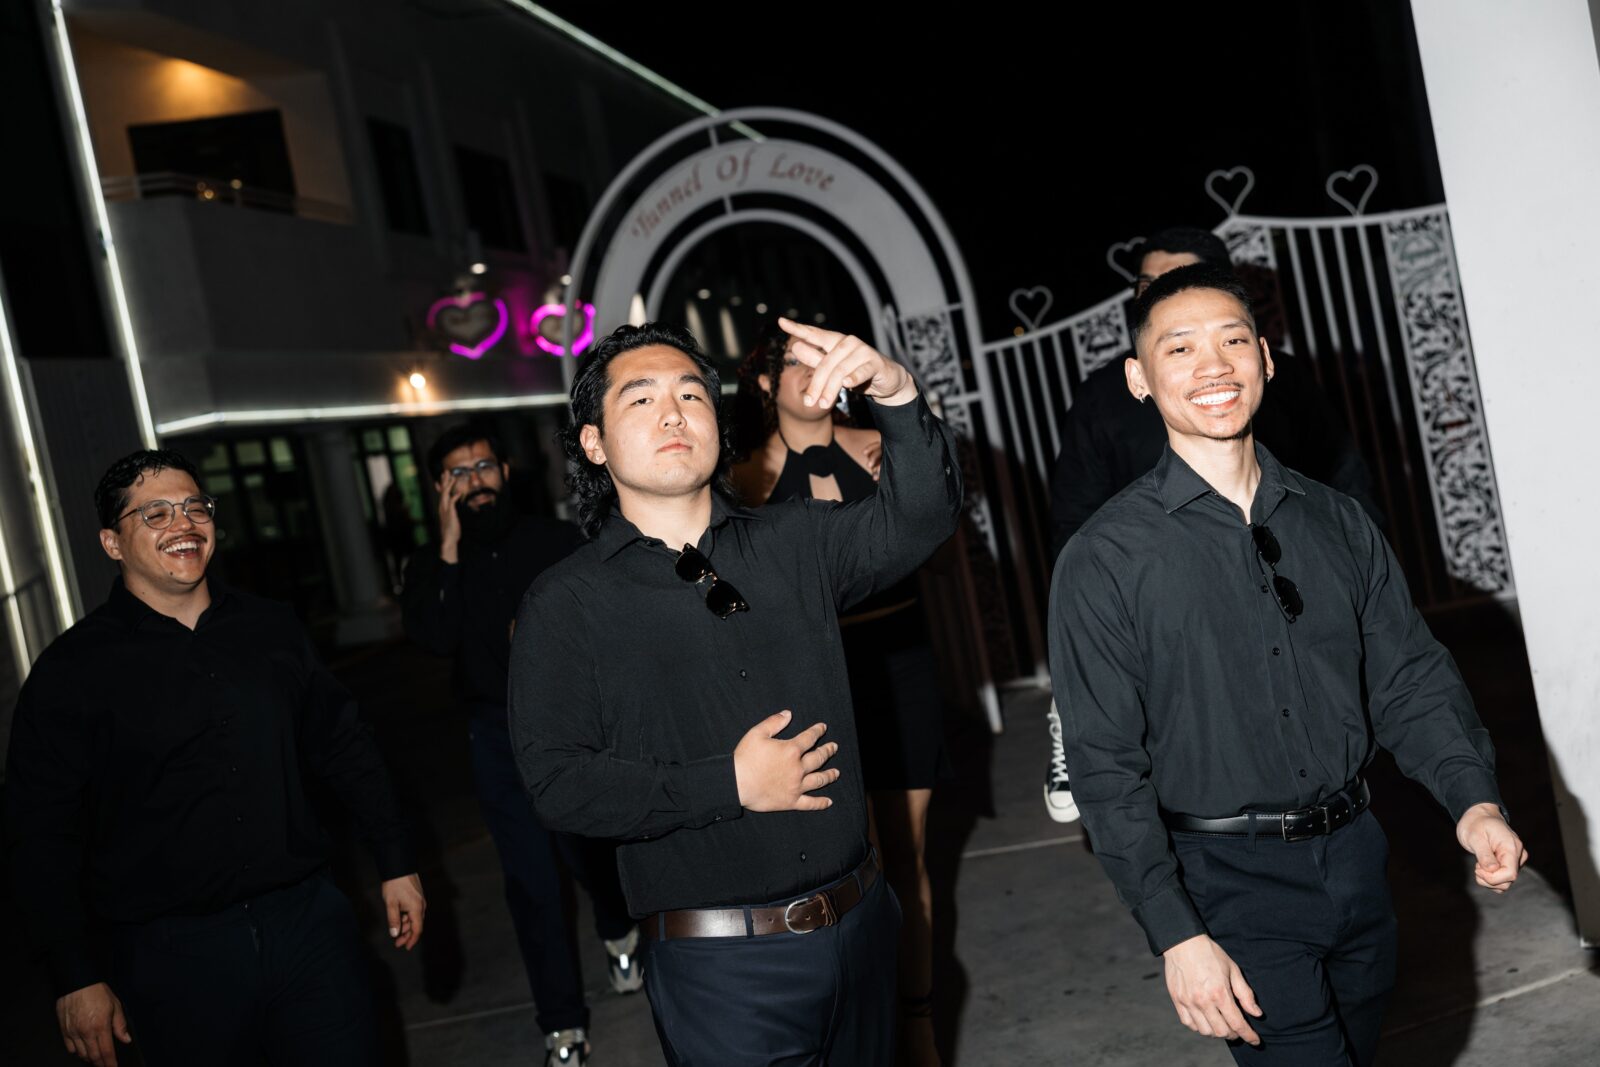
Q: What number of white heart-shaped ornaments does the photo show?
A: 4